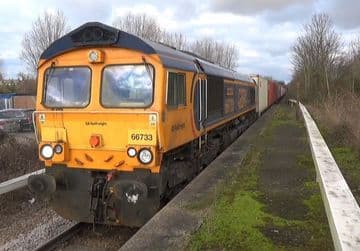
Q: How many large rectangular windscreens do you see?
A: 2